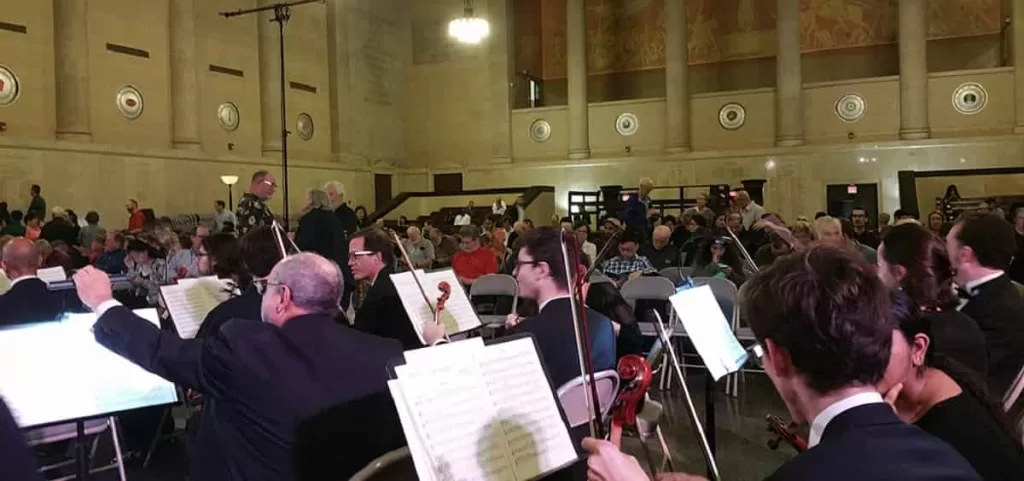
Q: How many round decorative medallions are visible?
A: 9